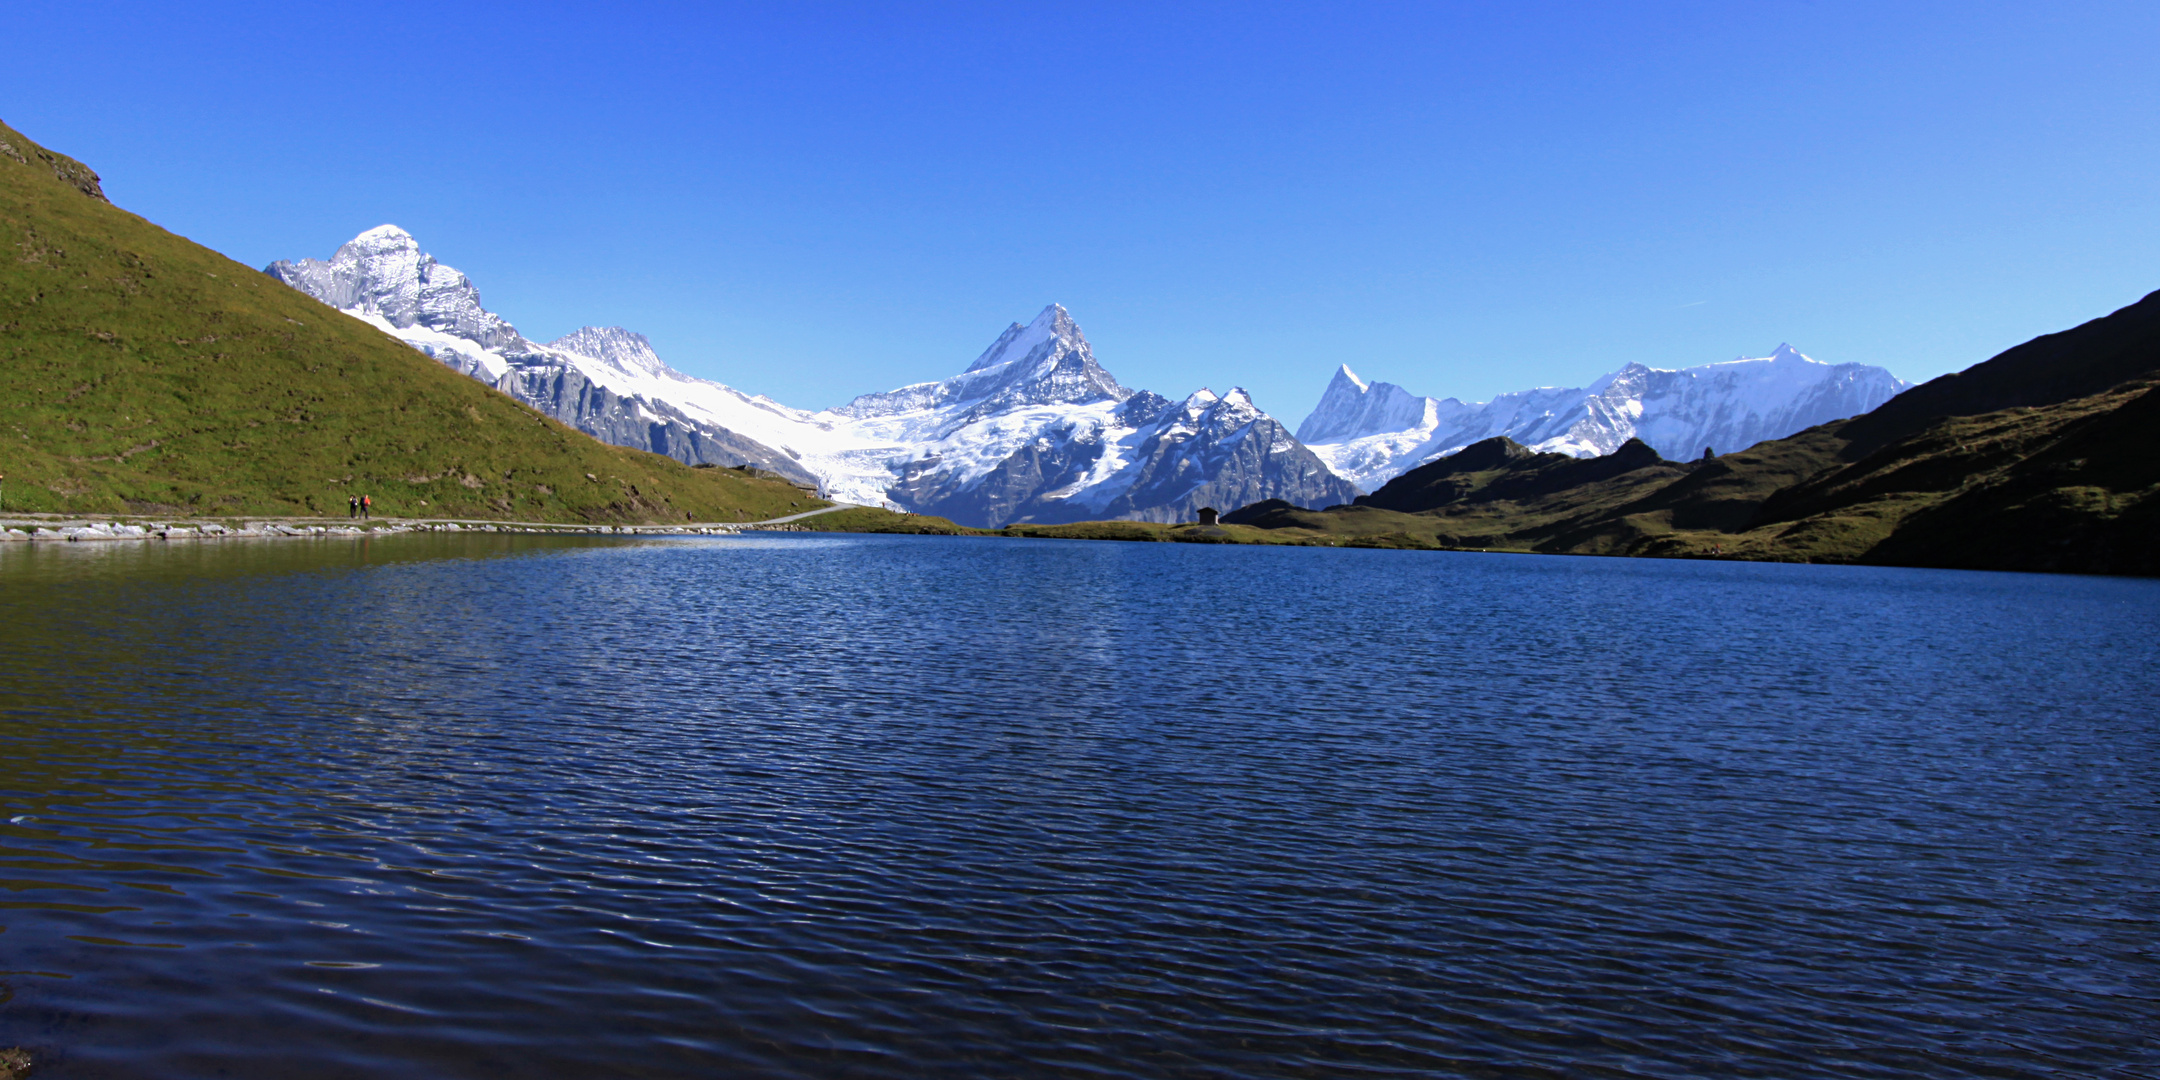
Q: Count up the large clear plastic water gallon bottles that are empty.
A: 0